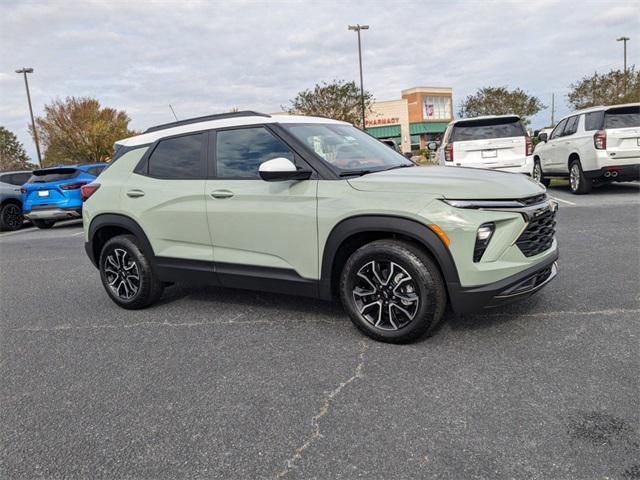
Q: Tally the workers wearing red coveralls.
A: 0